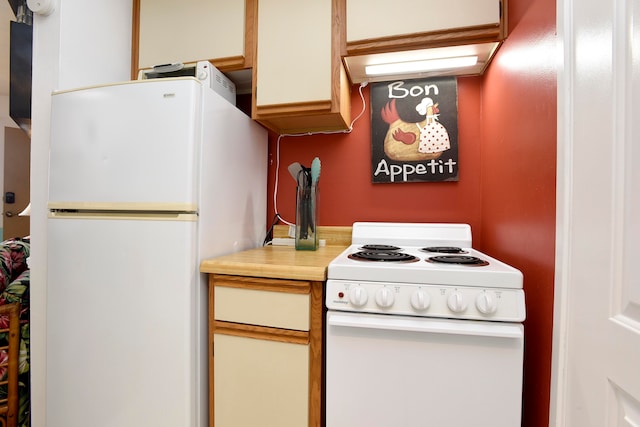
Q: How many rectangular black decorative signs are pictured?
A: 1